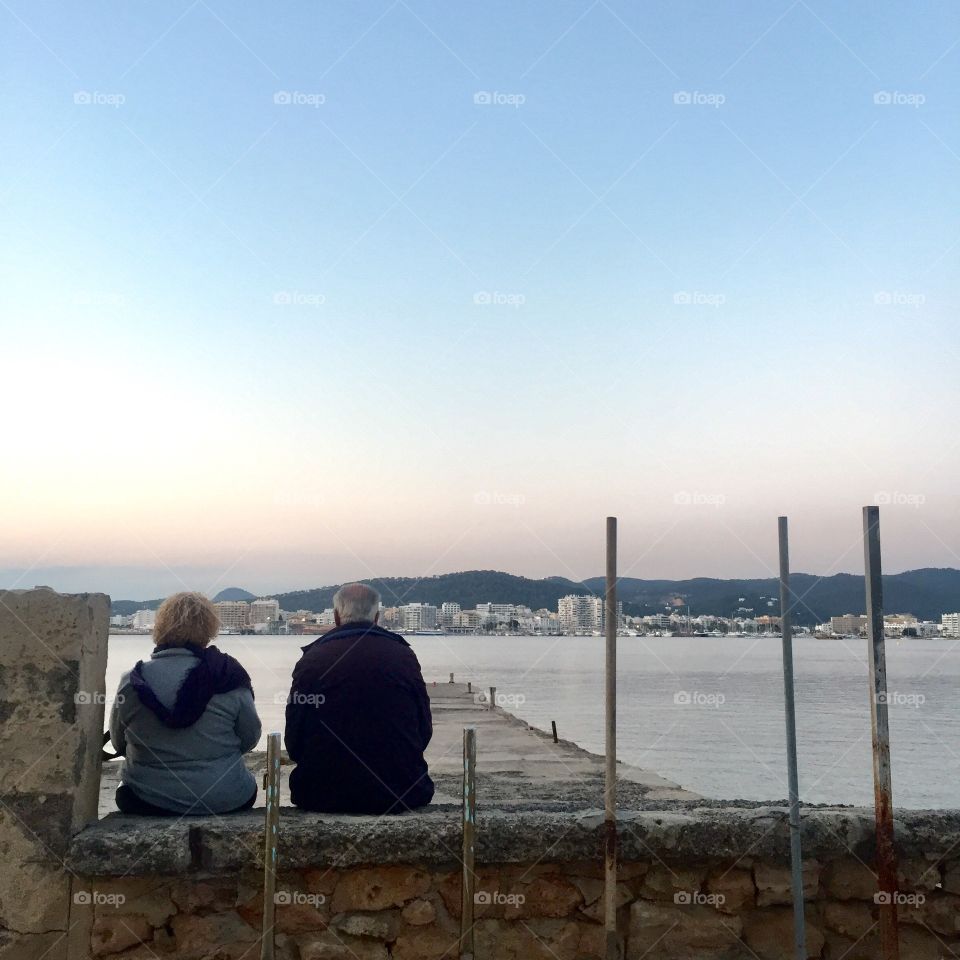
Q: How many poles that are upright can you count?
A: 5